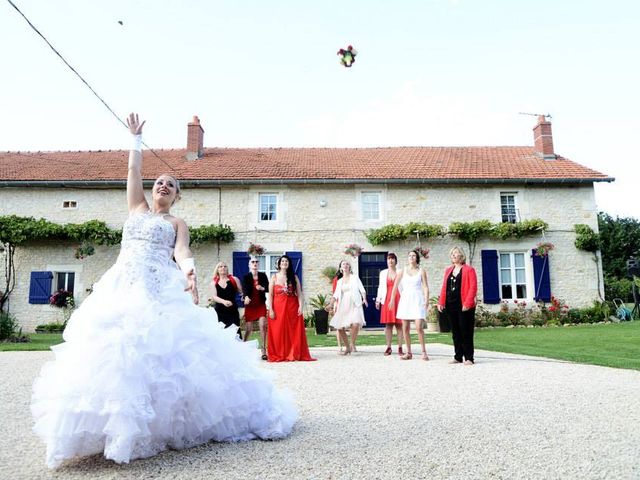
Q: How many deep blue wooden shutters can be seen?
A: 5